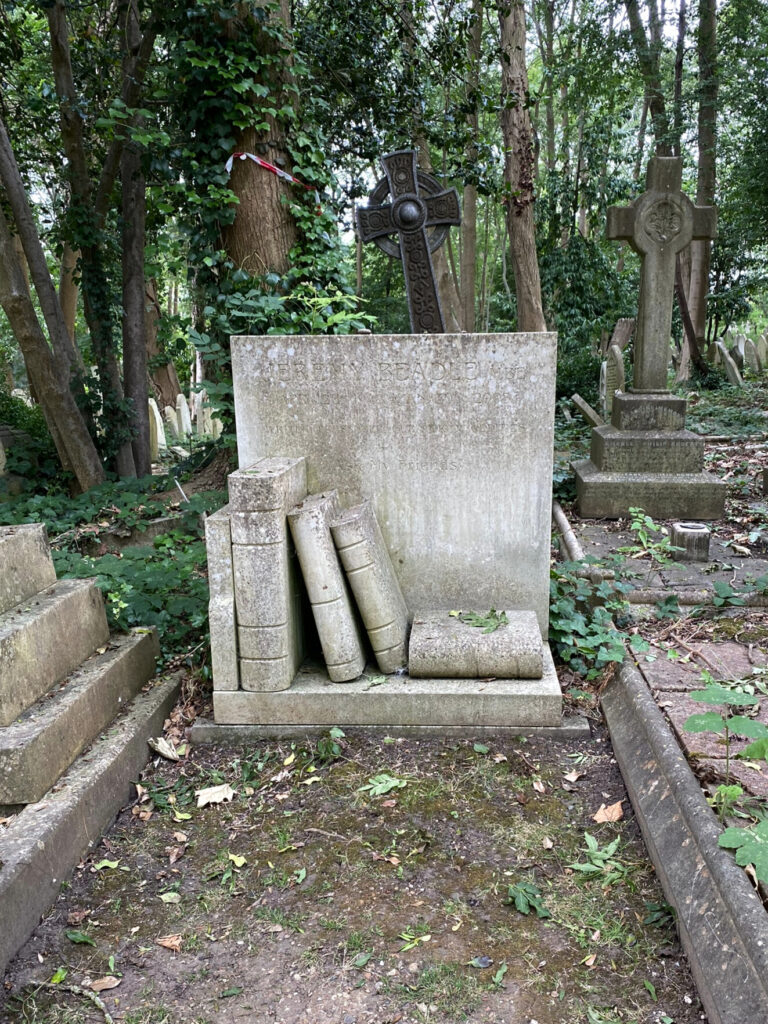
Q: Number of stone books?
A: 4